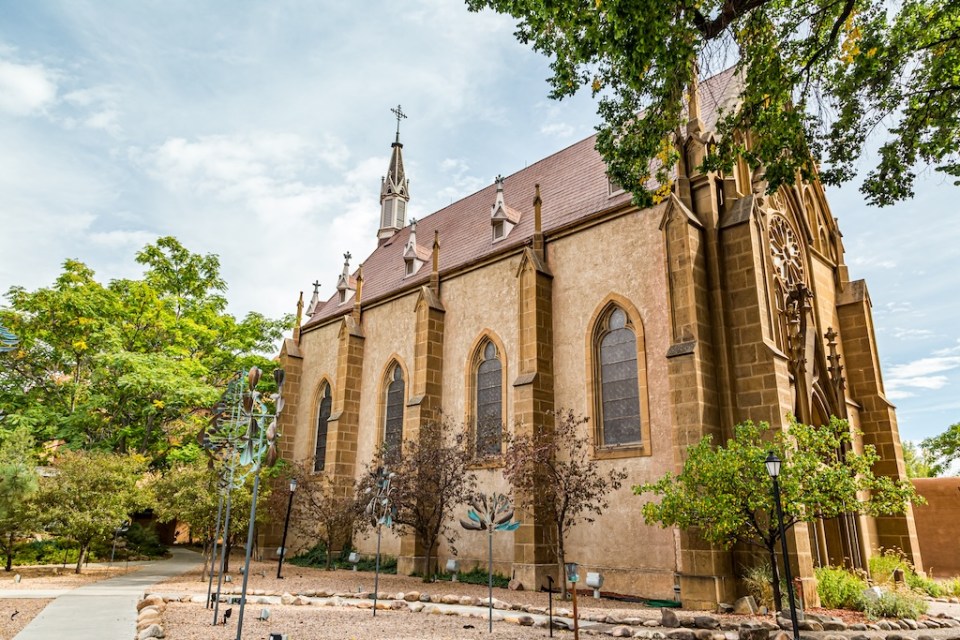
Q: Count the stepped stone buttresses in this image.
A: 7